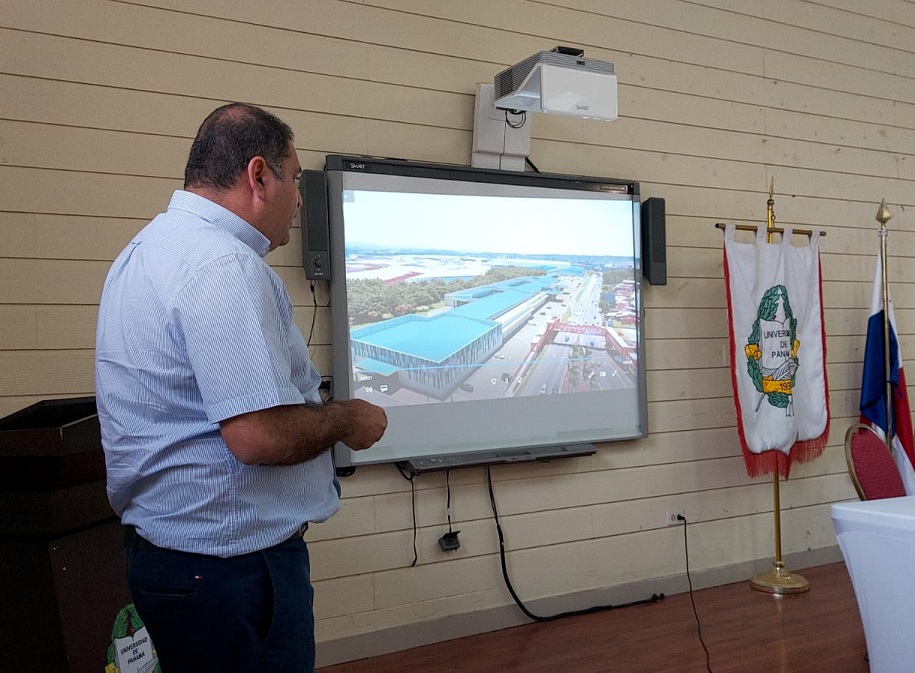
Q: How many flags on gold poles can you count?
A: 2